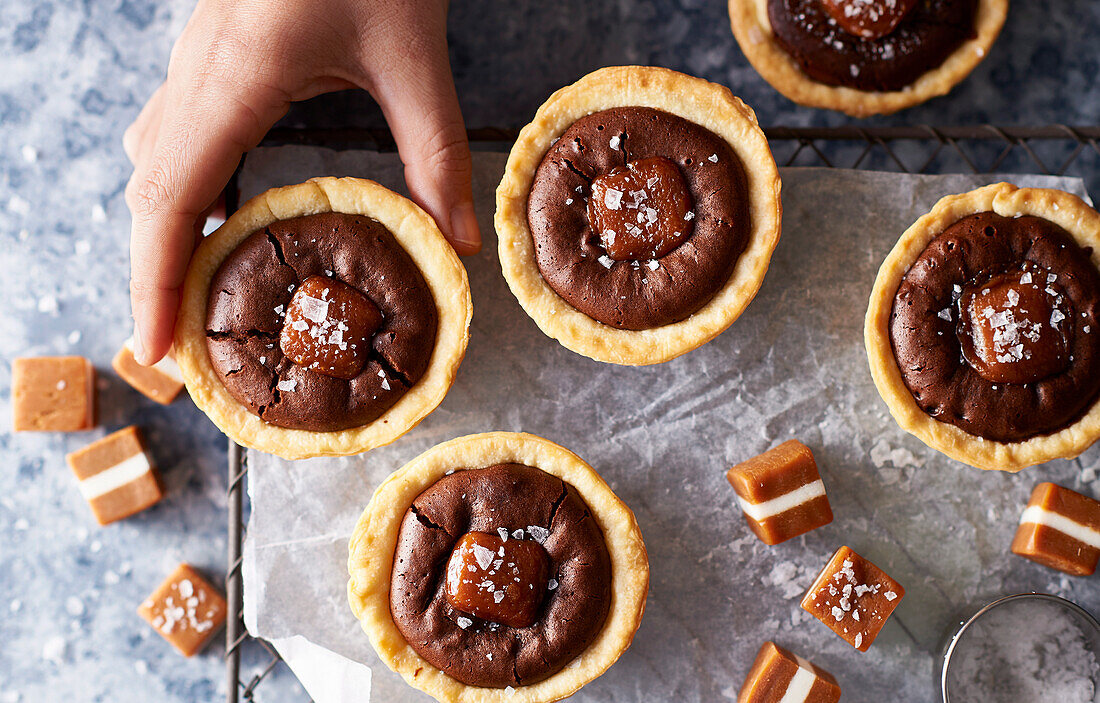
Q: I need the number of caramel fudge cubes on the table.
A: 8